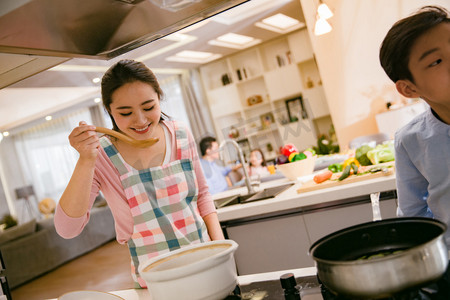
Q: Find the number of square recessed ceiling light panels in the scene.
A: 3